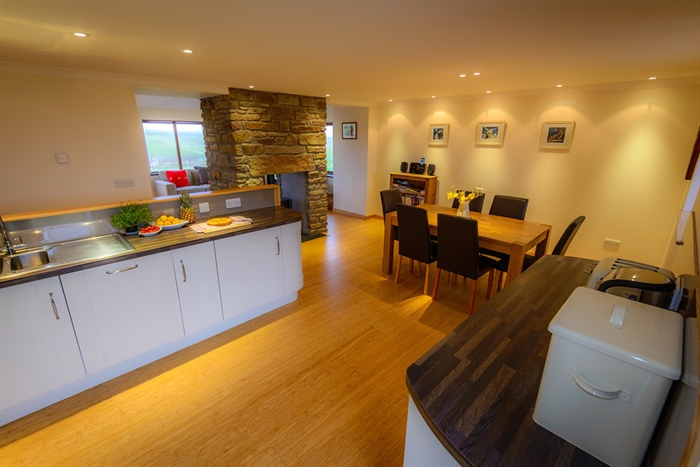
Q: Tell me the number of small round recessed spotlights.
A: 11